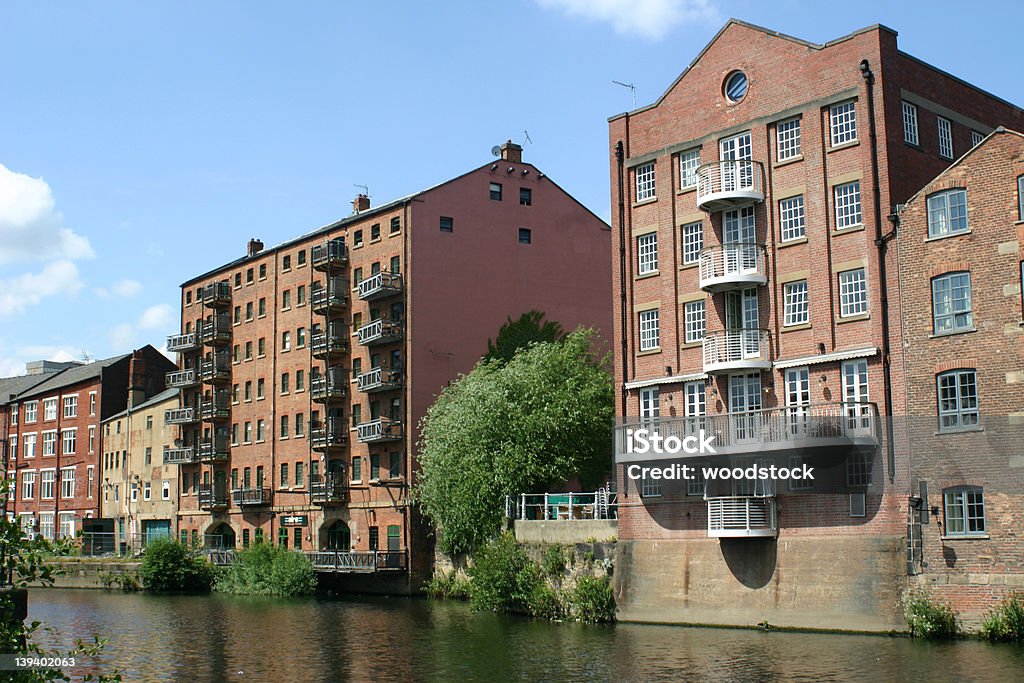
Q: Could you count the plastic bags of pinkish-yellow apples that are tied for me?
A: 0